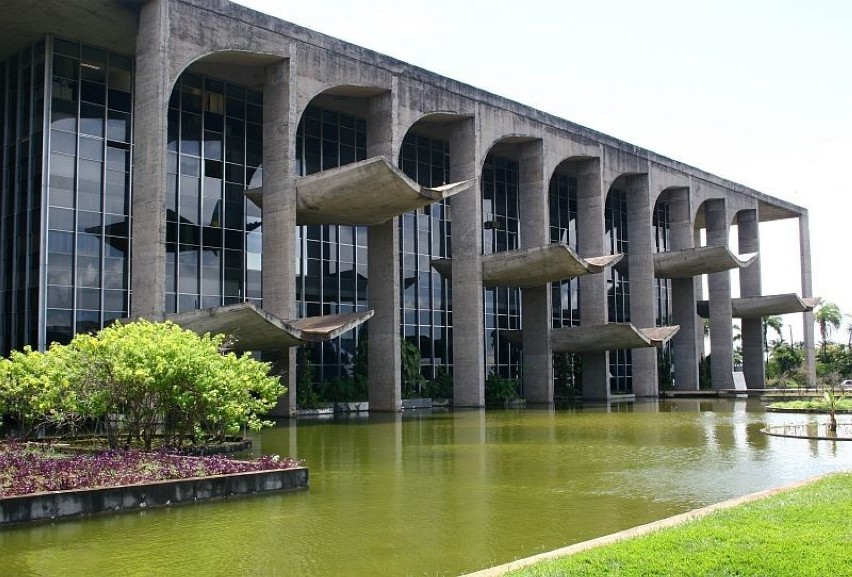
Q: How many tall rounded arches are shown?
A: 9